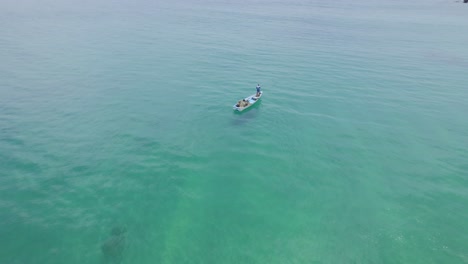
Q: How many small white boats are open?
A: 1